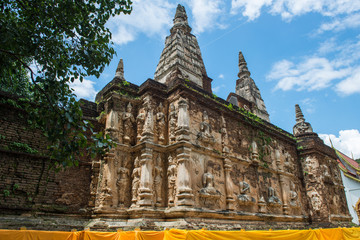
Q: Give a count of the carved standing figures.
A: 8